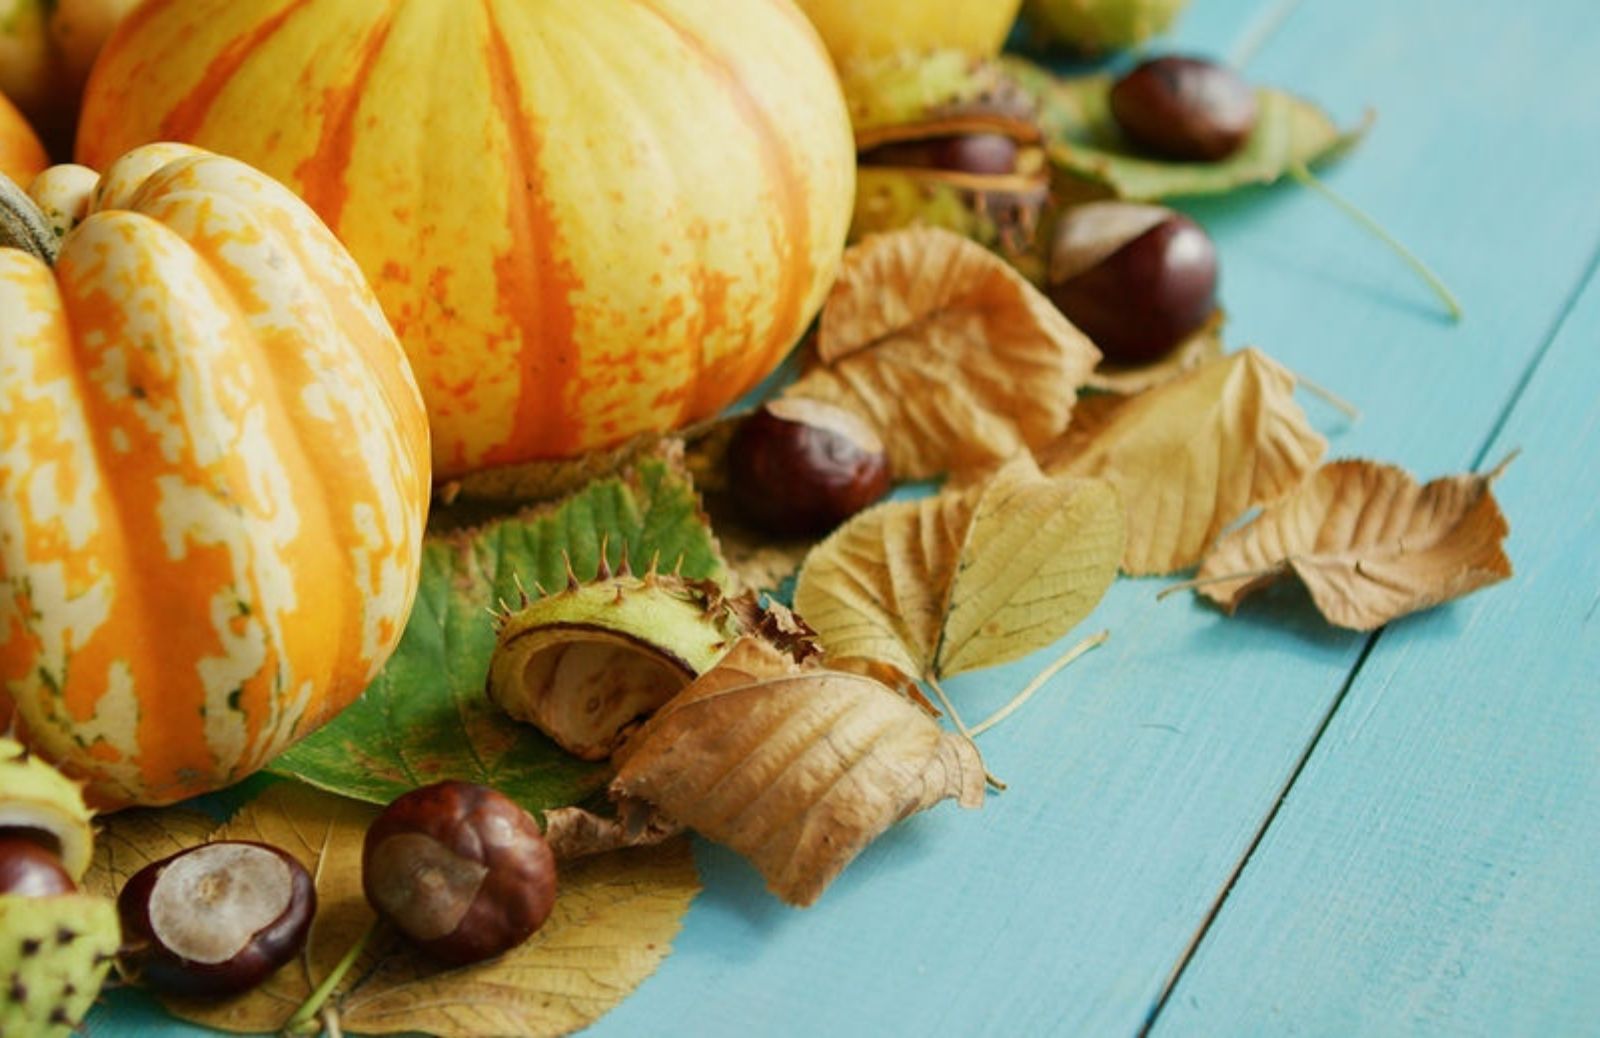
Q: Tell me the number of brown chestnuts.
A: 7